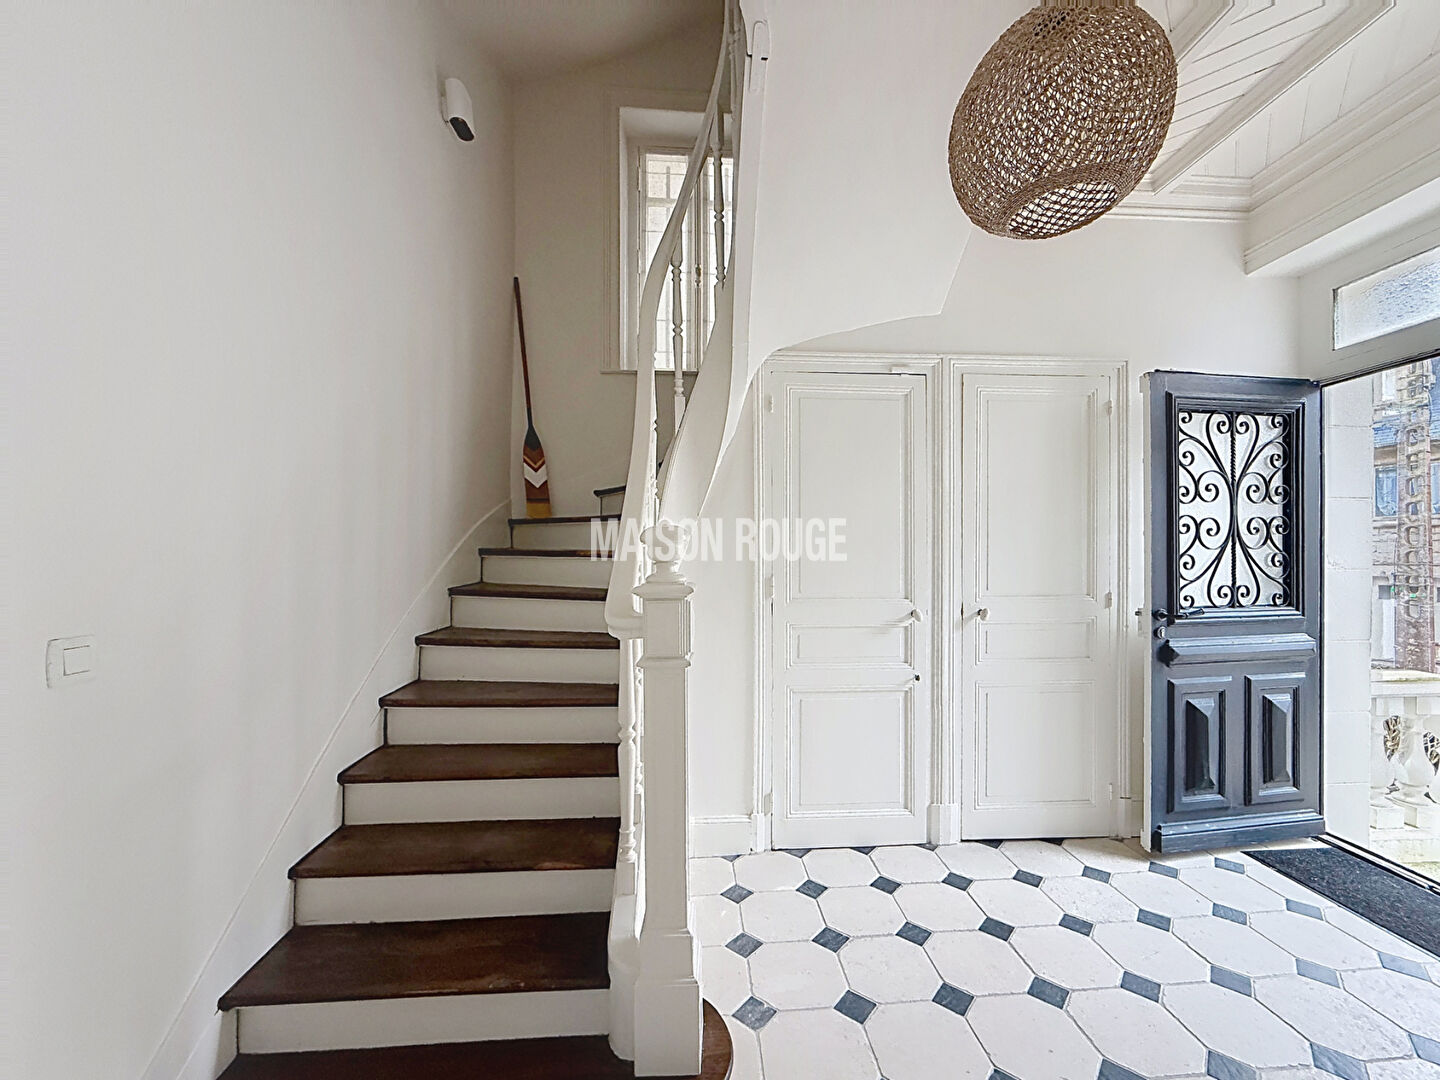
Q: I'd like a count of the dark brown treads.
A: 10